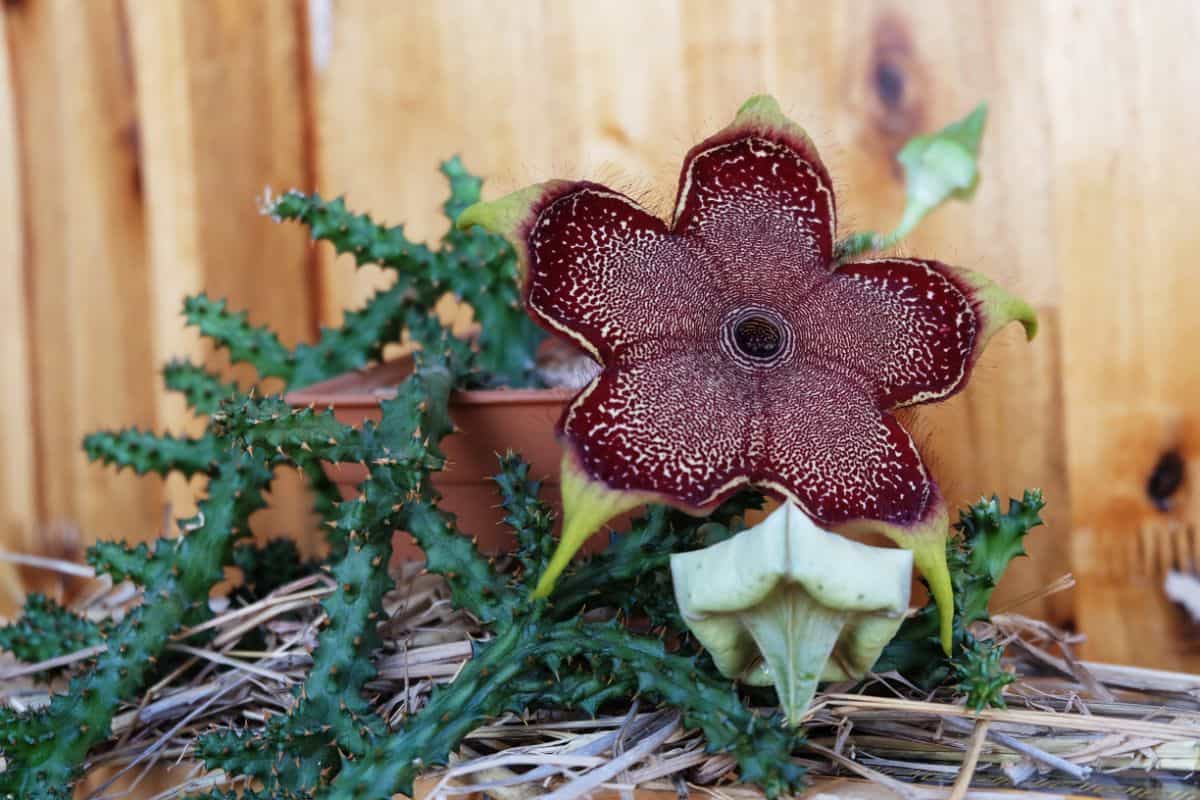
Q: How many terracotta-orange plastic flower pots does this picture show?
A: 1